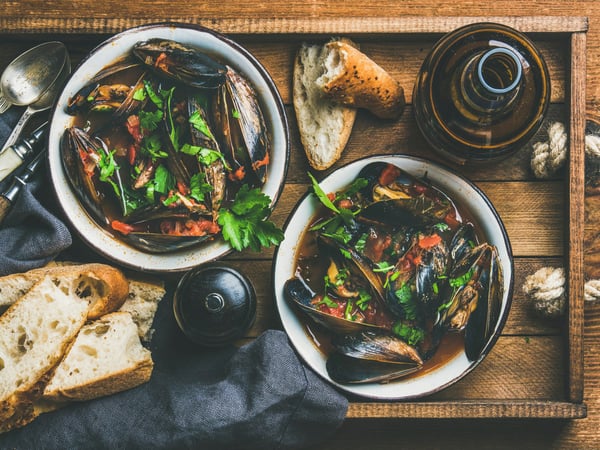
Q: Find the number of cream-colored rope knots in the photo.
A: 2